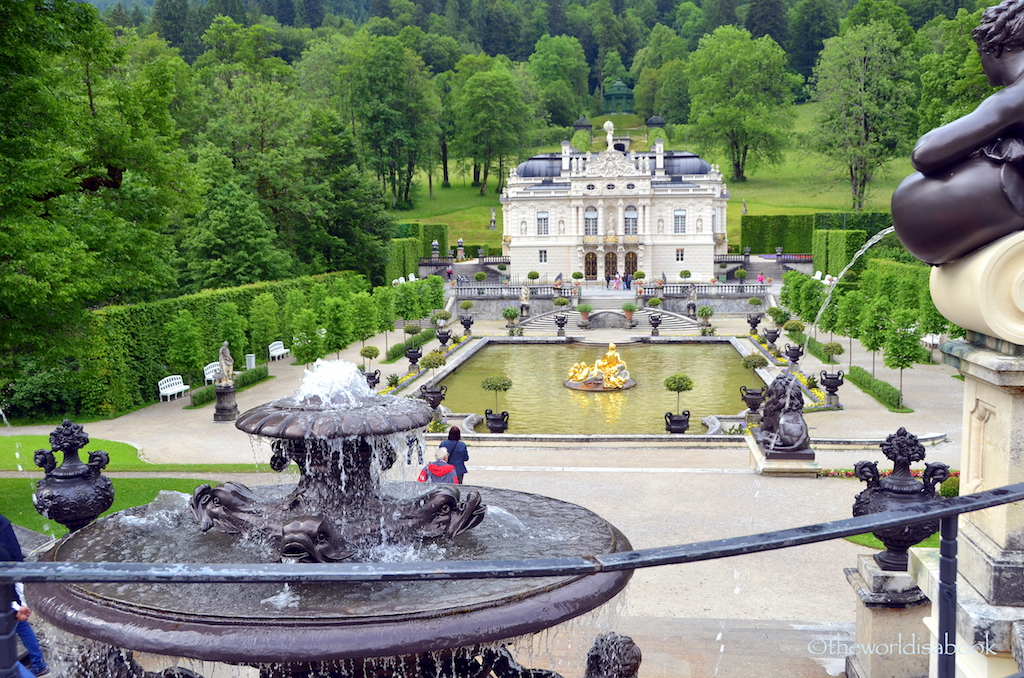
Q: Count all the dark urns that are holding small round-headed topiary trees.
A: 14